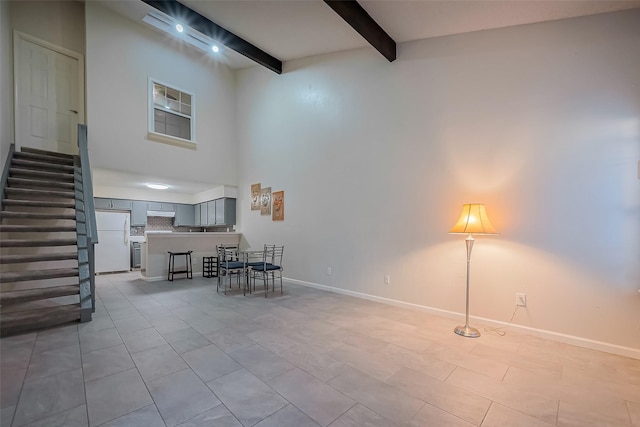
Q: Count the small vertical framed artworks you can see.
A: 3